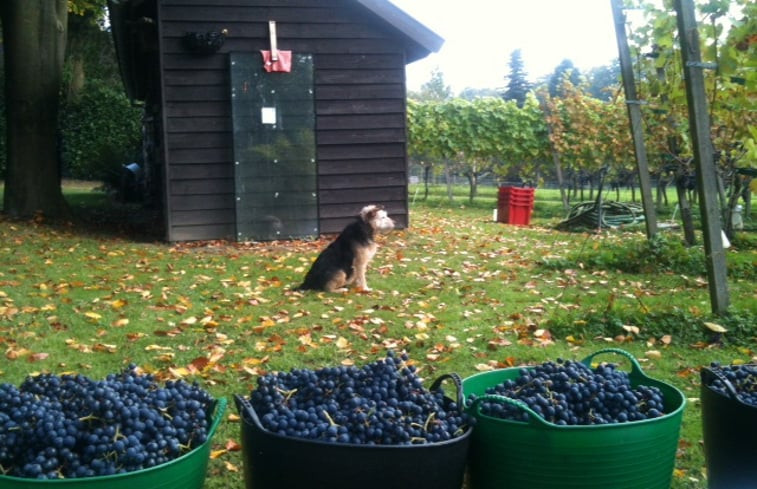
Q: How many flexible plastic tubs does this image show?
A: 4